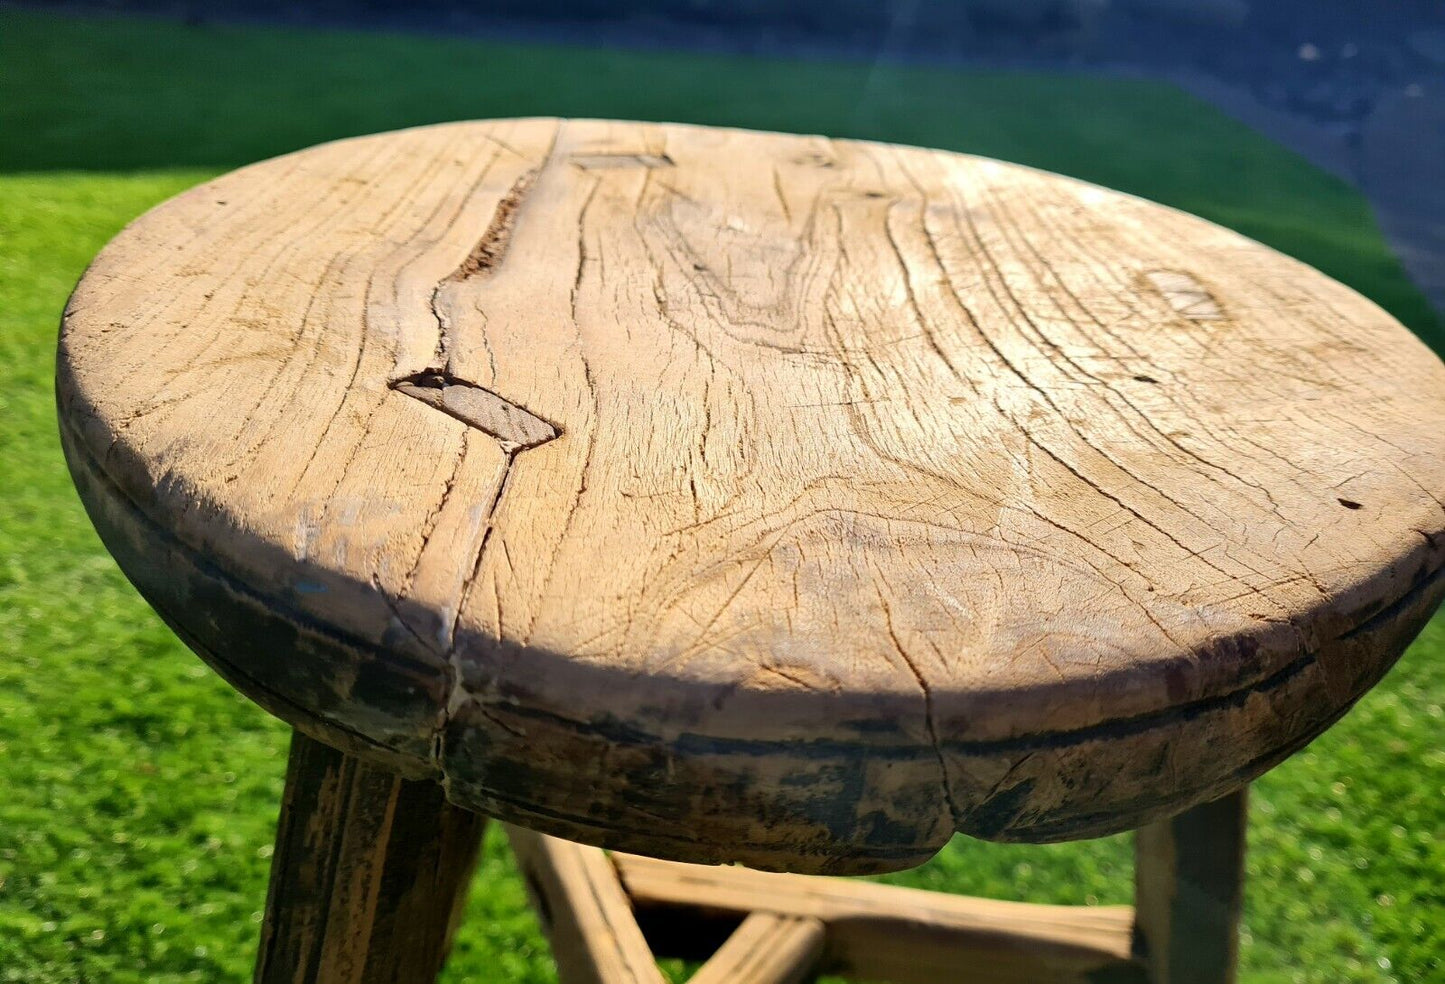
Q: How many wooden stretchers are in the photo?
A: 3